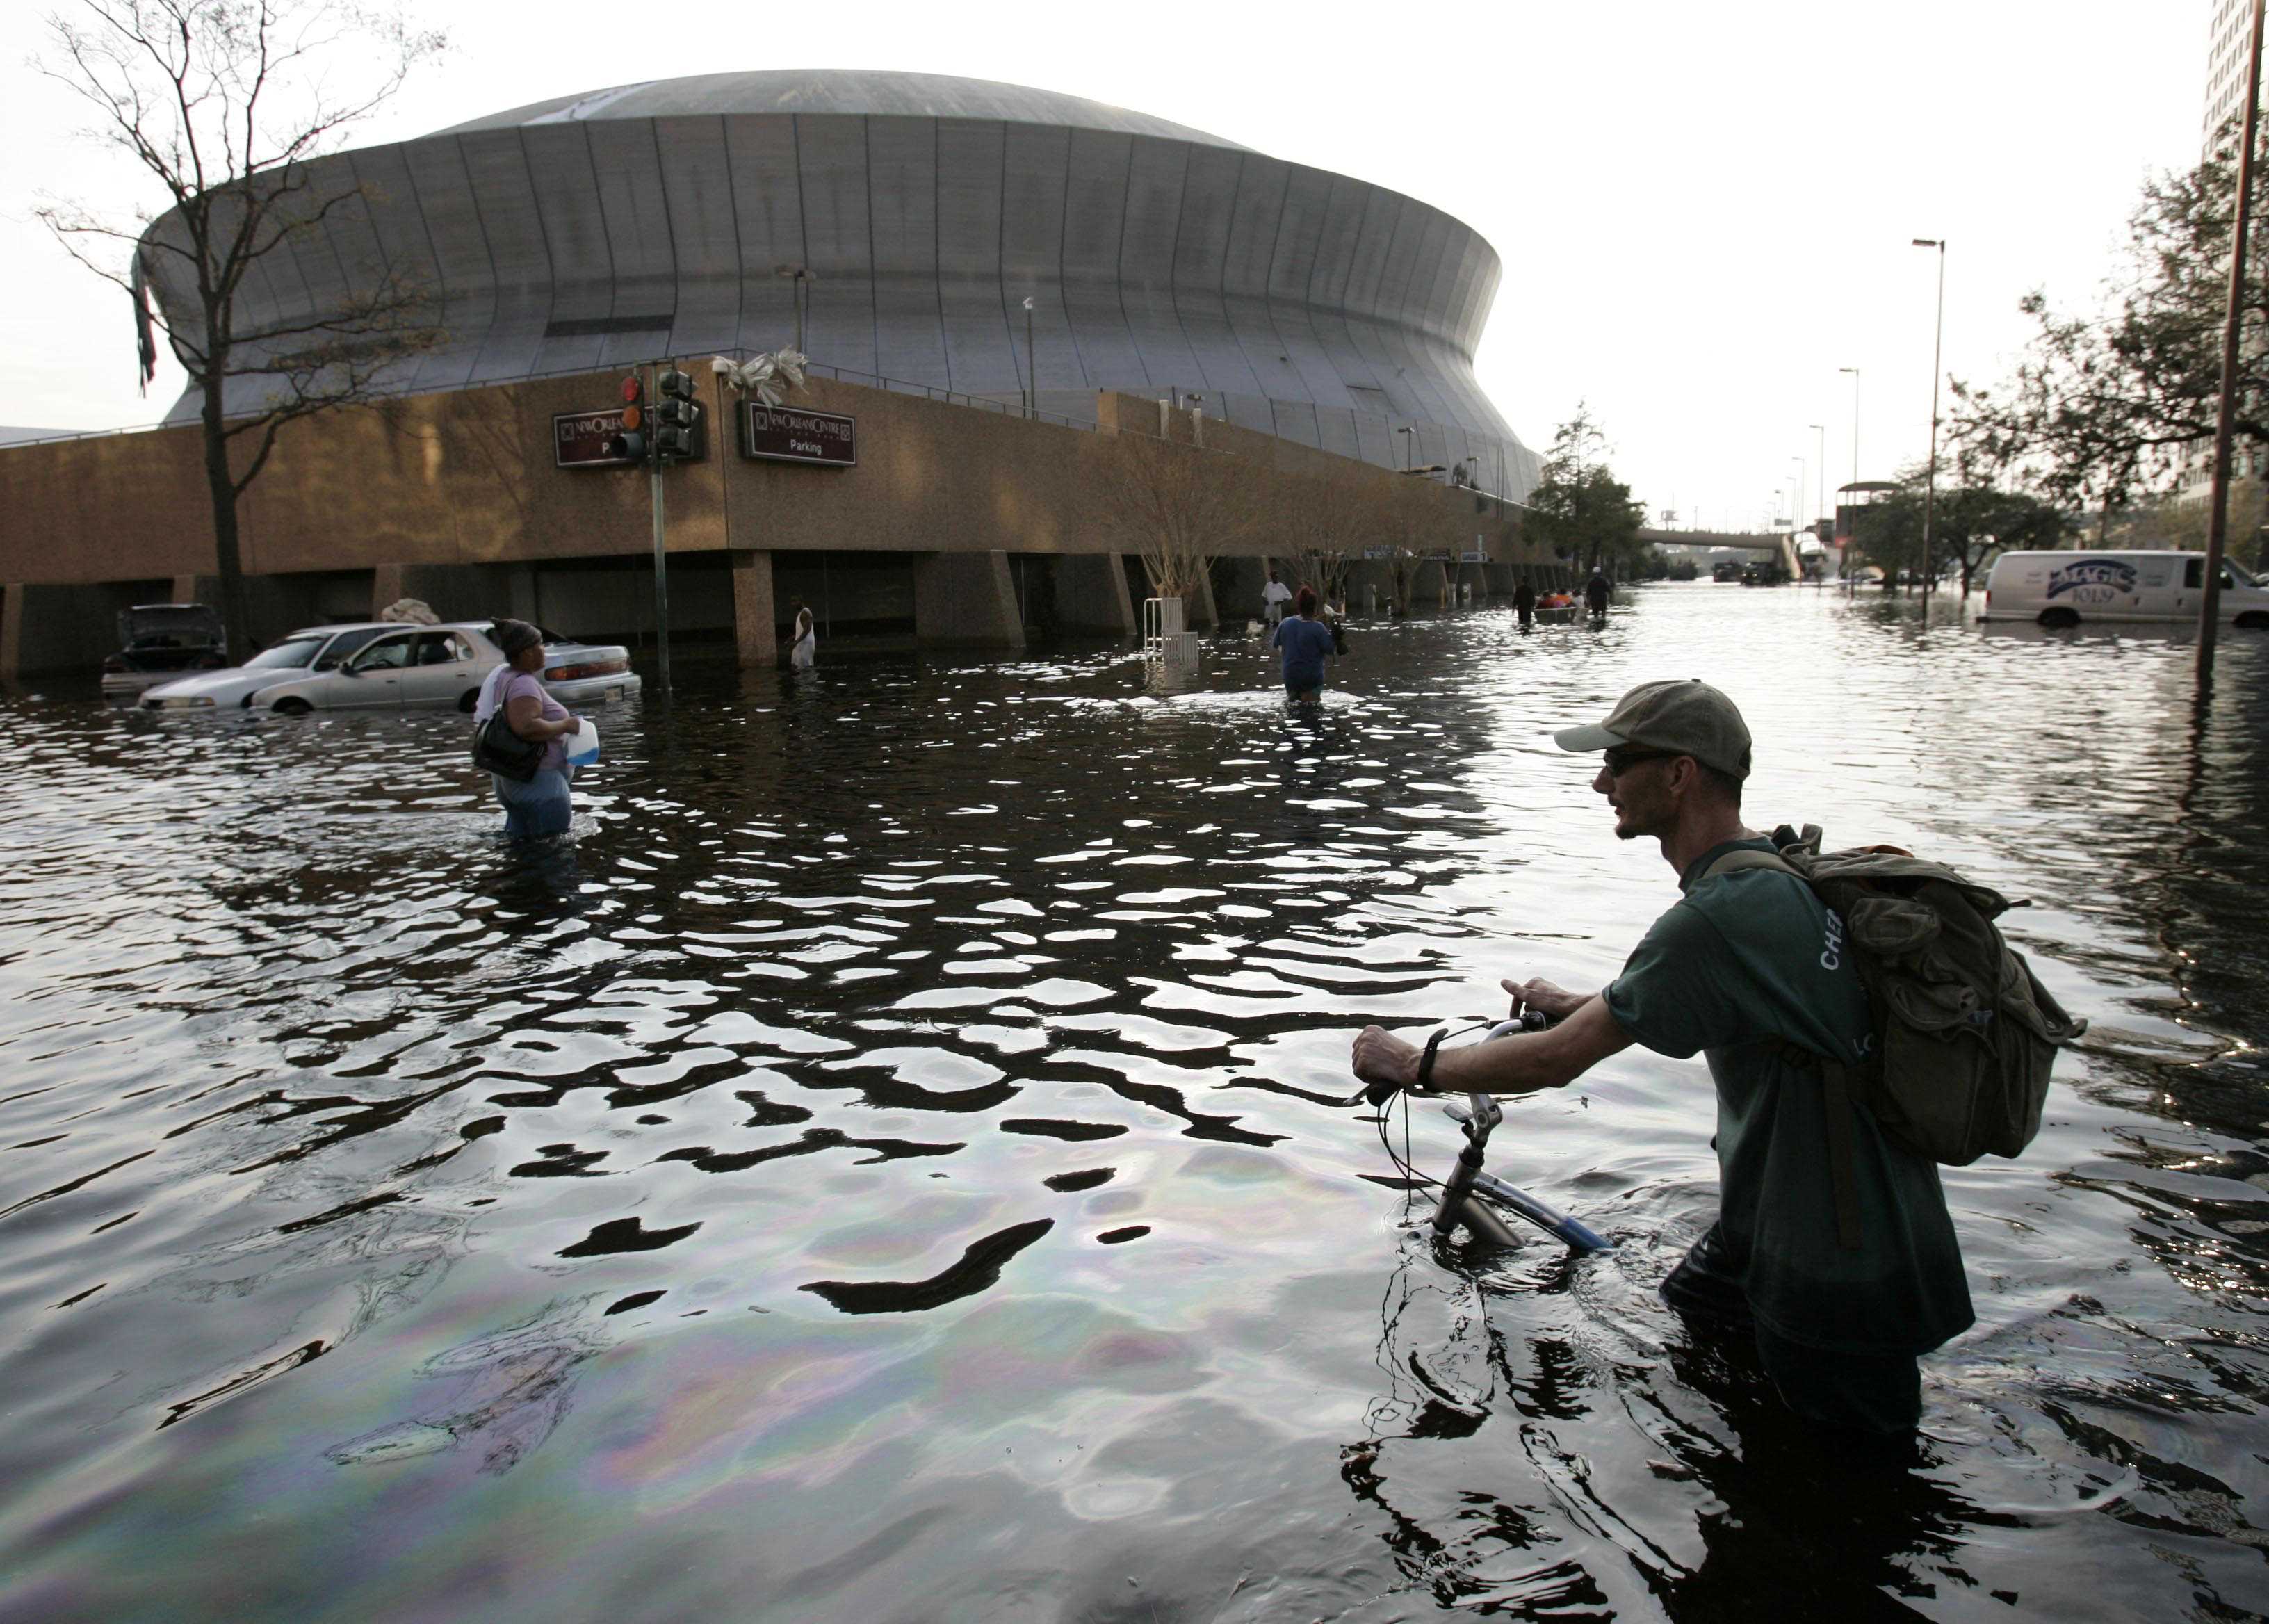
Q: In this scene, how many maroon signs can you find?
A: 2